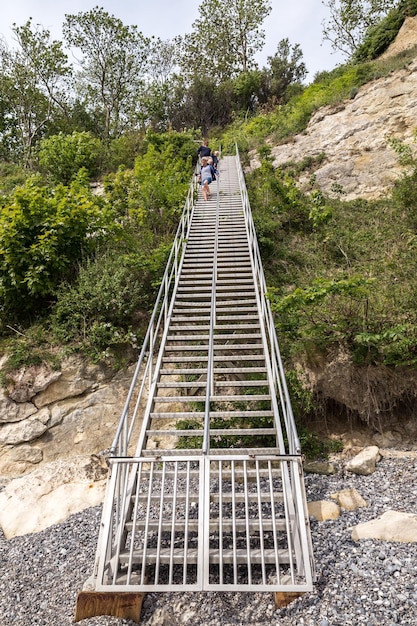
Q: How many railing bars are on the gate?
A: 12